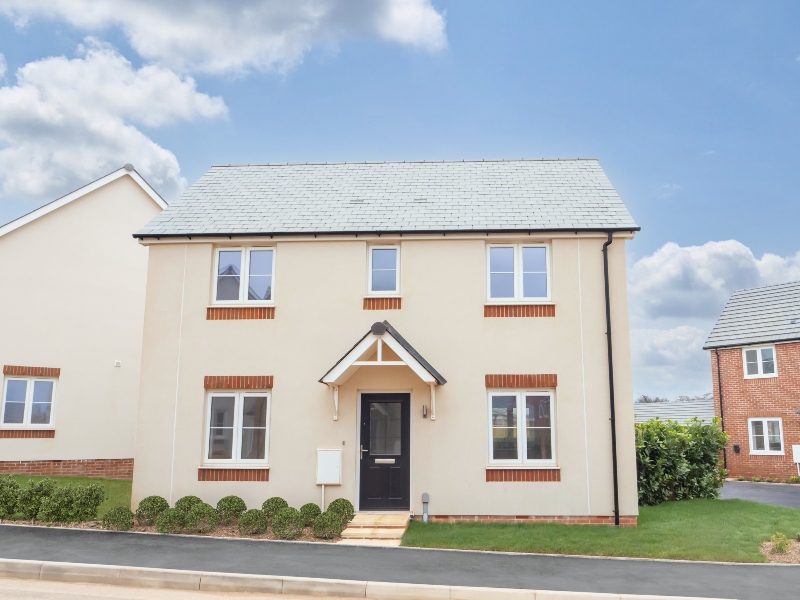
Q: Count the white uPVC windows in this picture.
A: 8